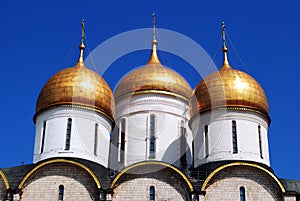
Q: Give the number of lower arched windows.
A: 3